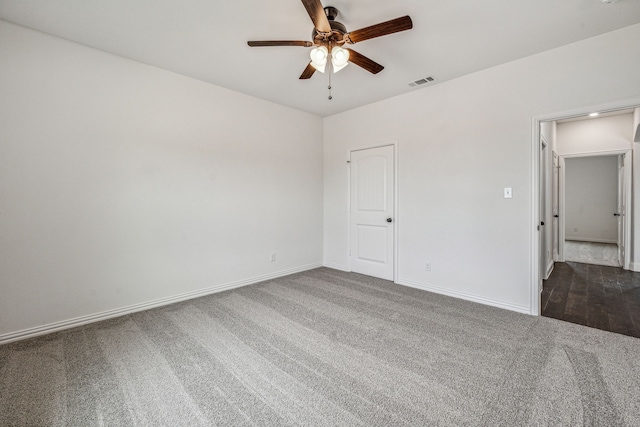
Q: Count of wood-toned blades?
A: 5